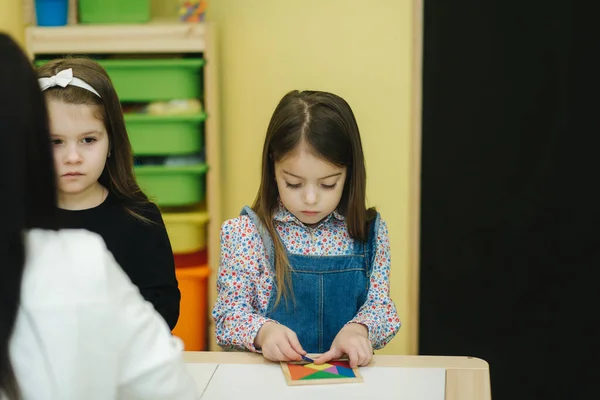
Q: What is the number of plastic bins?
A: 7